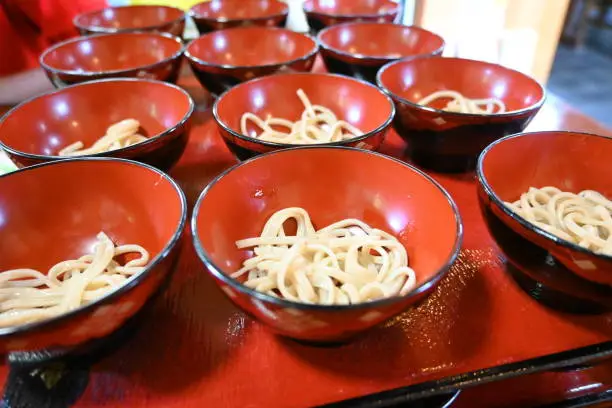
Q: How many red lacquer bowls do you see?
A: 12